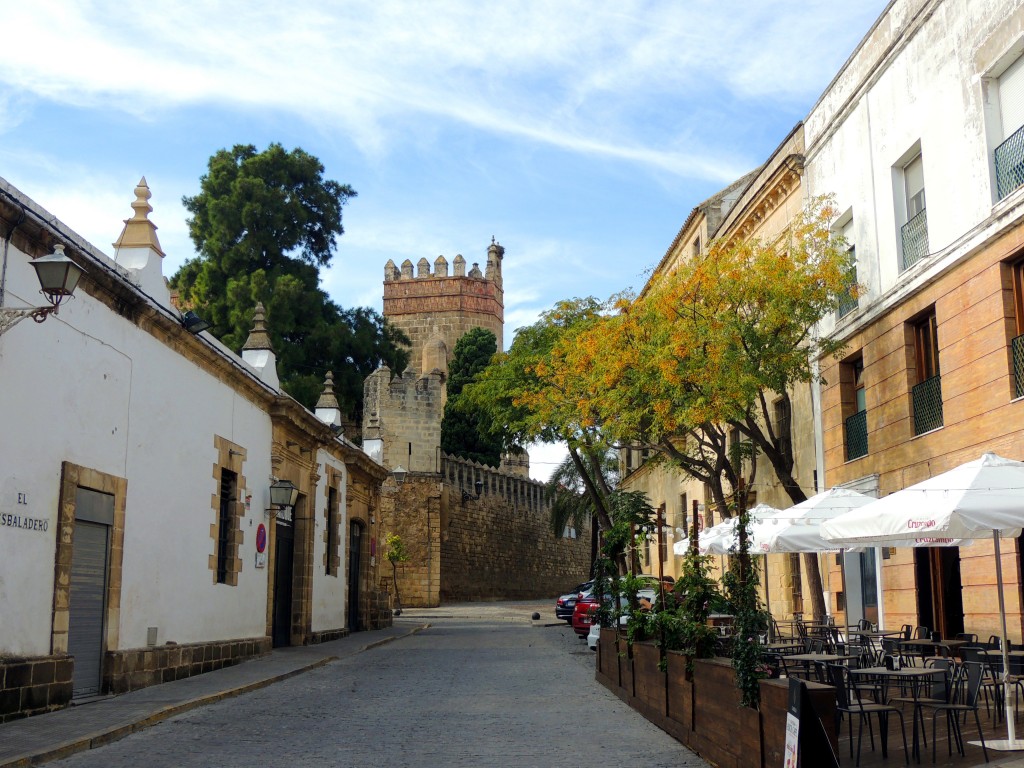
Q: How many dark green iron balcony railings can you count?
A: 6